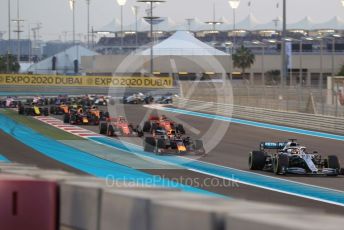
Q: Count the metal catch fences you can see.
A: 1